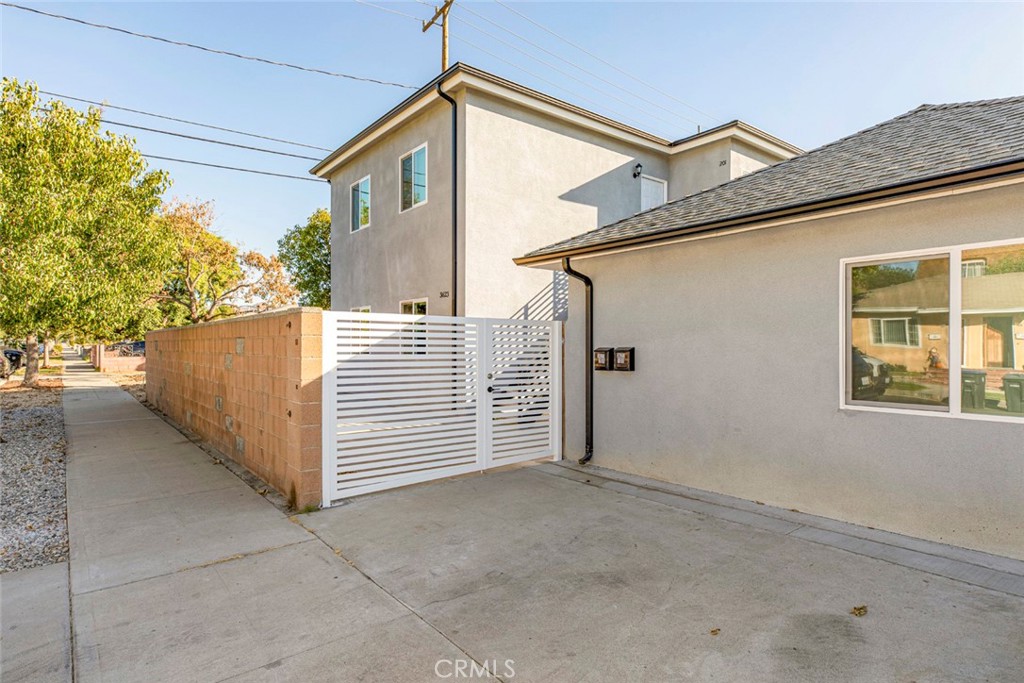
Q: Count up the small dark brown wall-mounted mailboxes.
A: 2